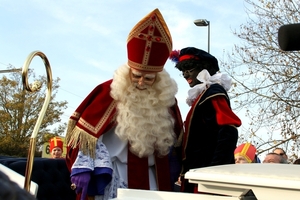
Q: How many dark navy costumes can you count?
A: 1